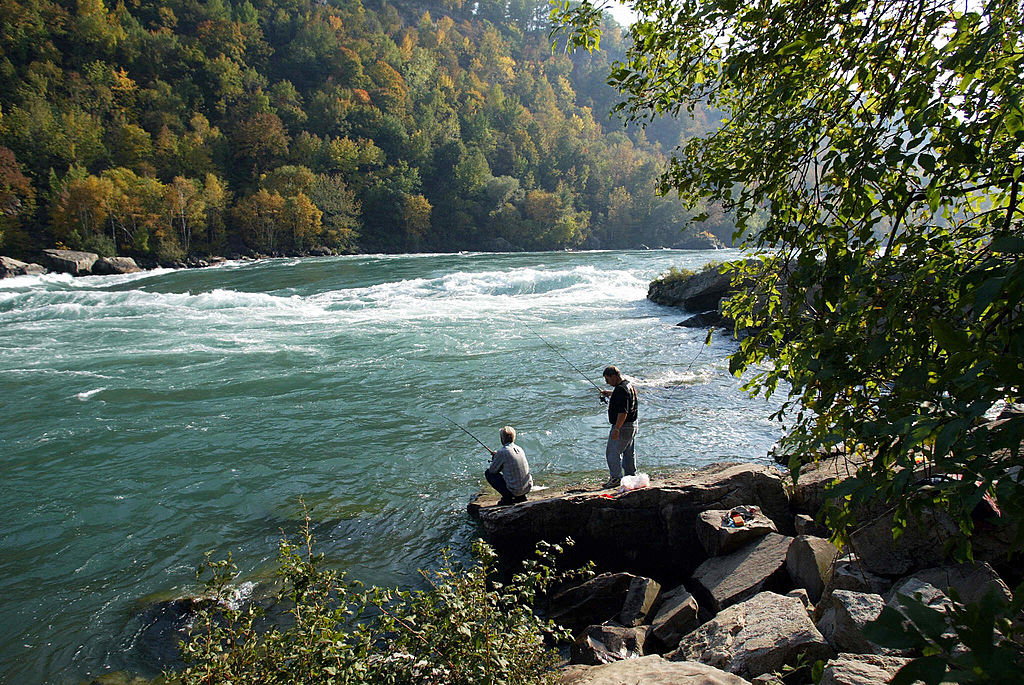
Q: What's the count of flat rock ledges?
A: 1